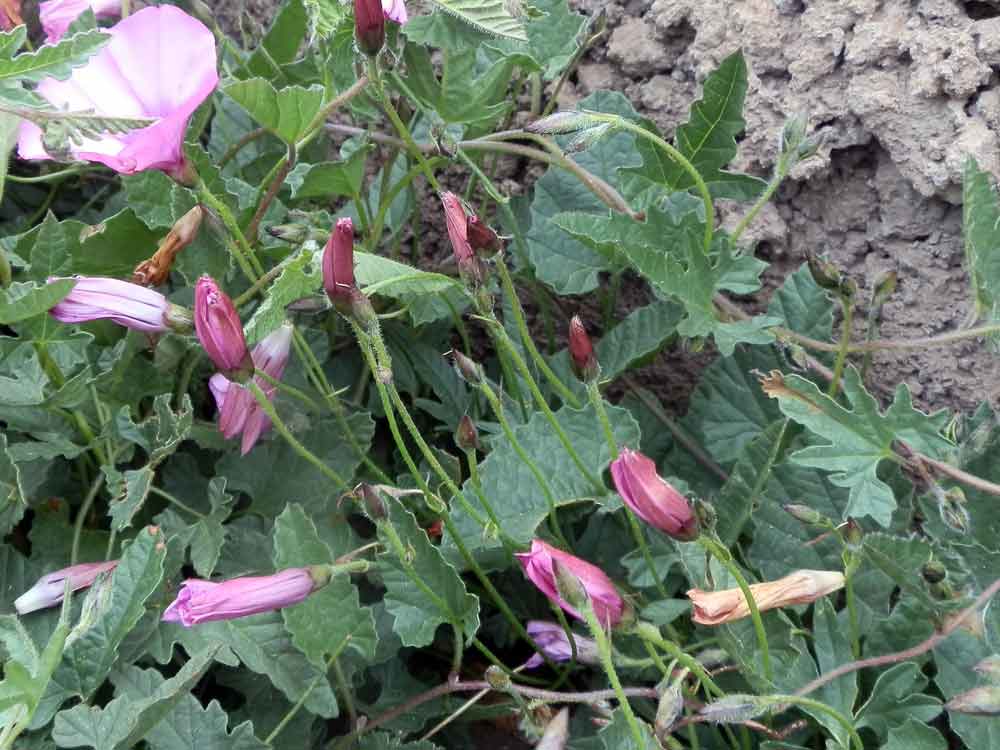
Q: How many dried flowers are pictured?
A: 2